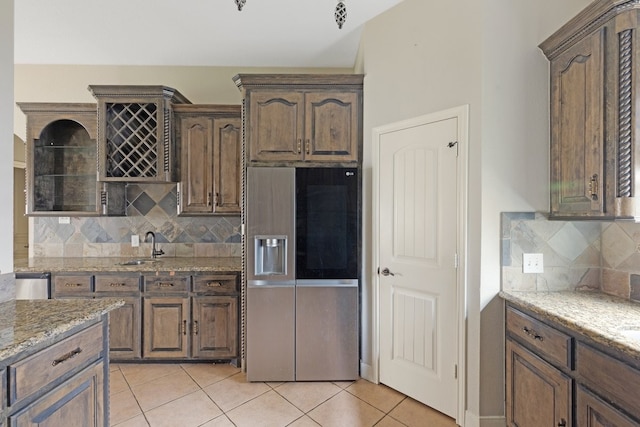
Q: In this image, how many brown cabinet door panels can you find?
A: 11